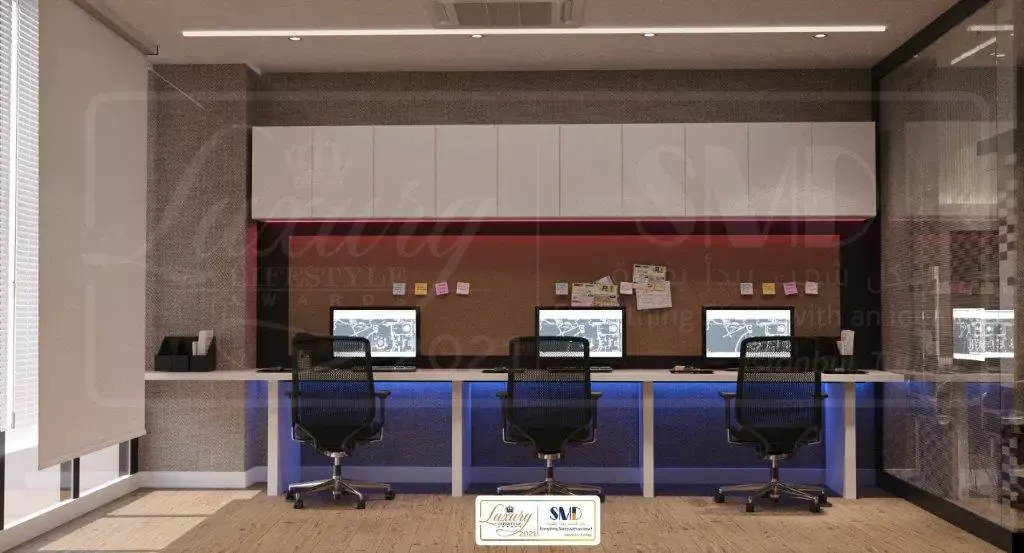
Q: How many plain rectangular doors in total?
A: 10